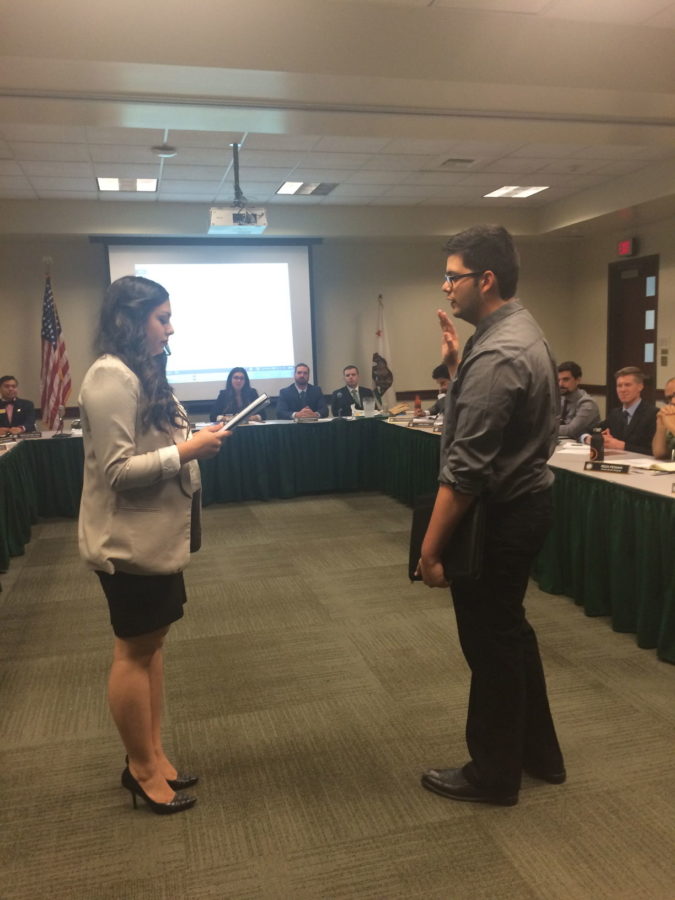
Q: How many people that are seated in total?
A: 8